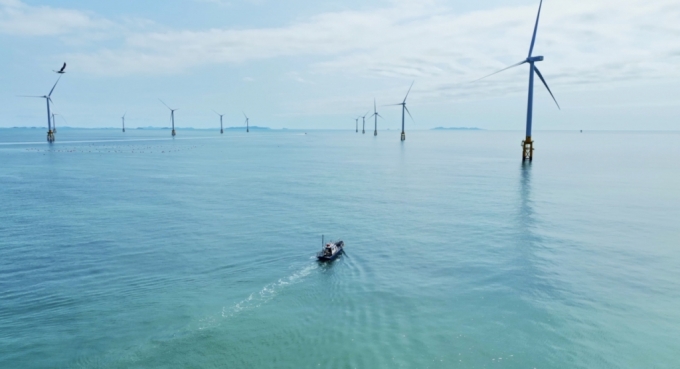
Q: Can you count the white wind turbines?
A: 11